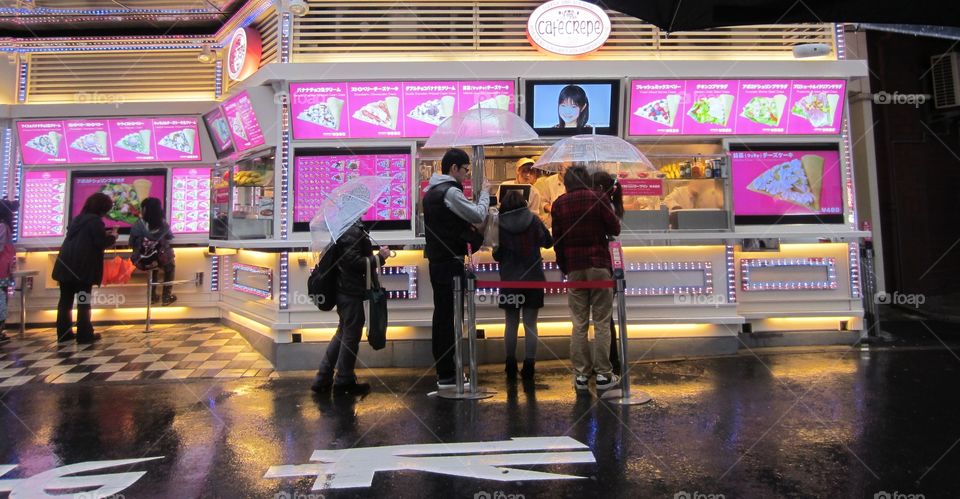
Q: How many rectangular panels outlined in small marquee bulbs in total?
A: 5